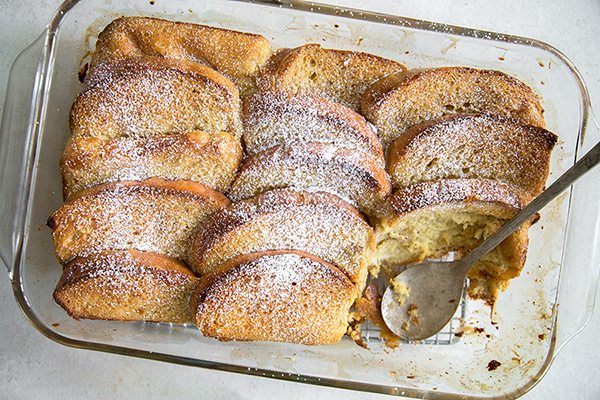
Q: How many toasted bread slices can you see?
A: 13